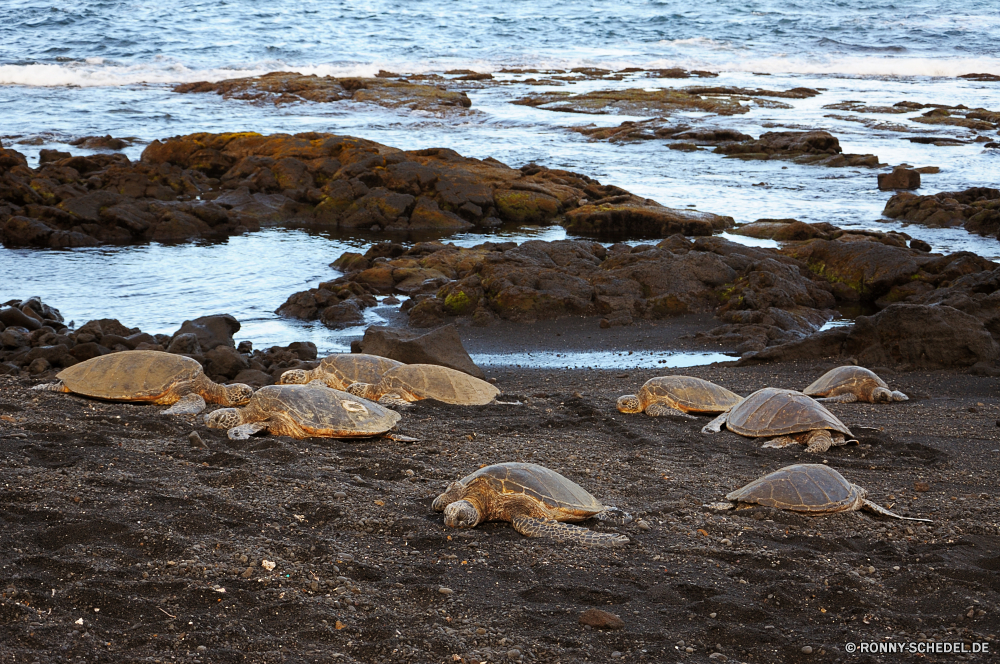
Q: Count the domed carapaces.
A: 9